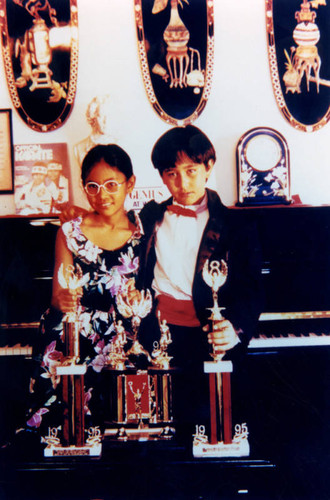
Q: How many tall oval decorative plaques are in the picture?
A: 3